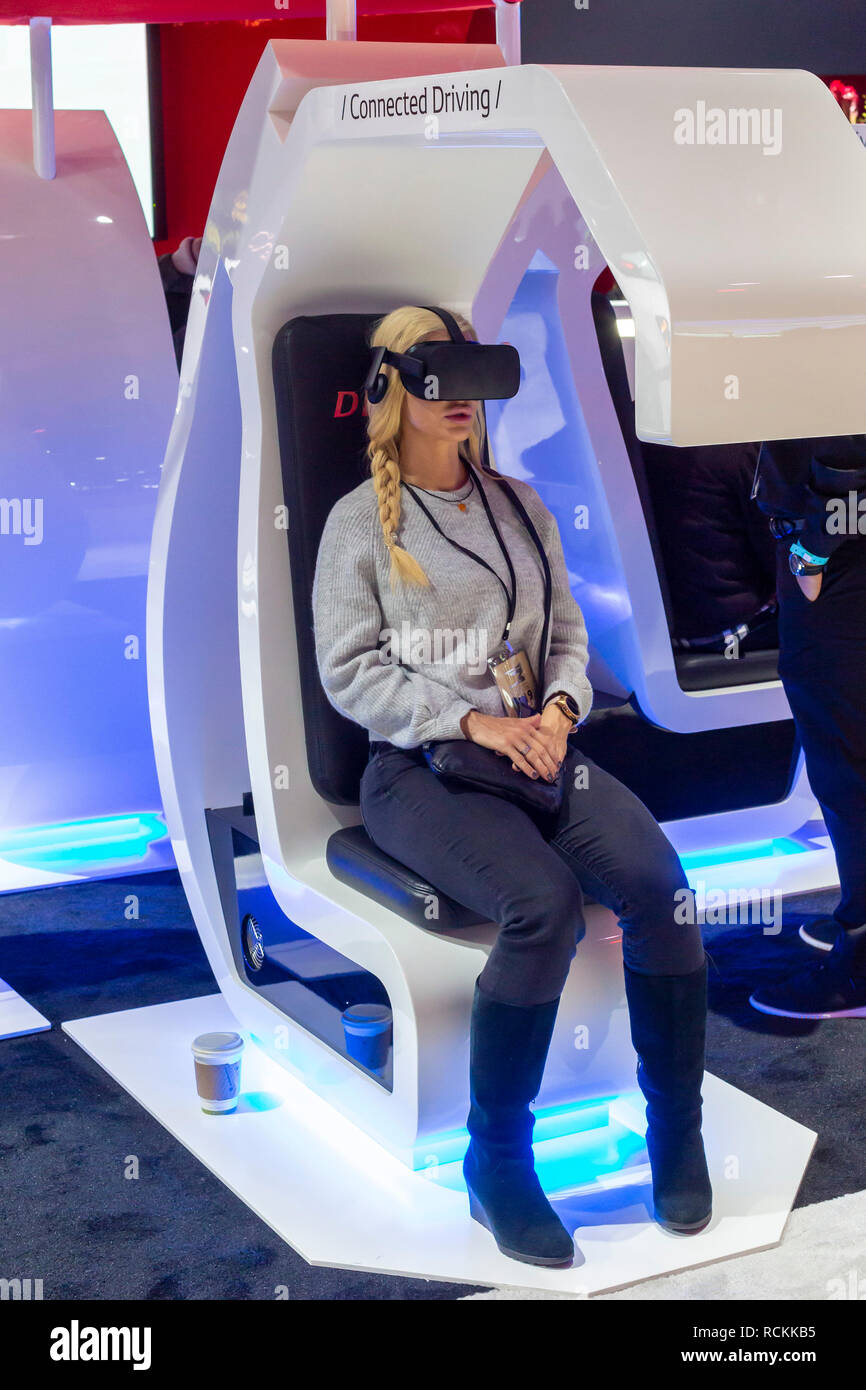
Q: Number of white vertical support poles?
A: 3